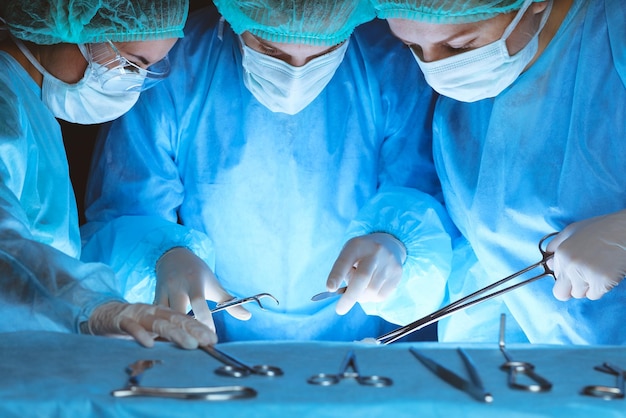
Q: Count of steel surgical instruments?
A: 9